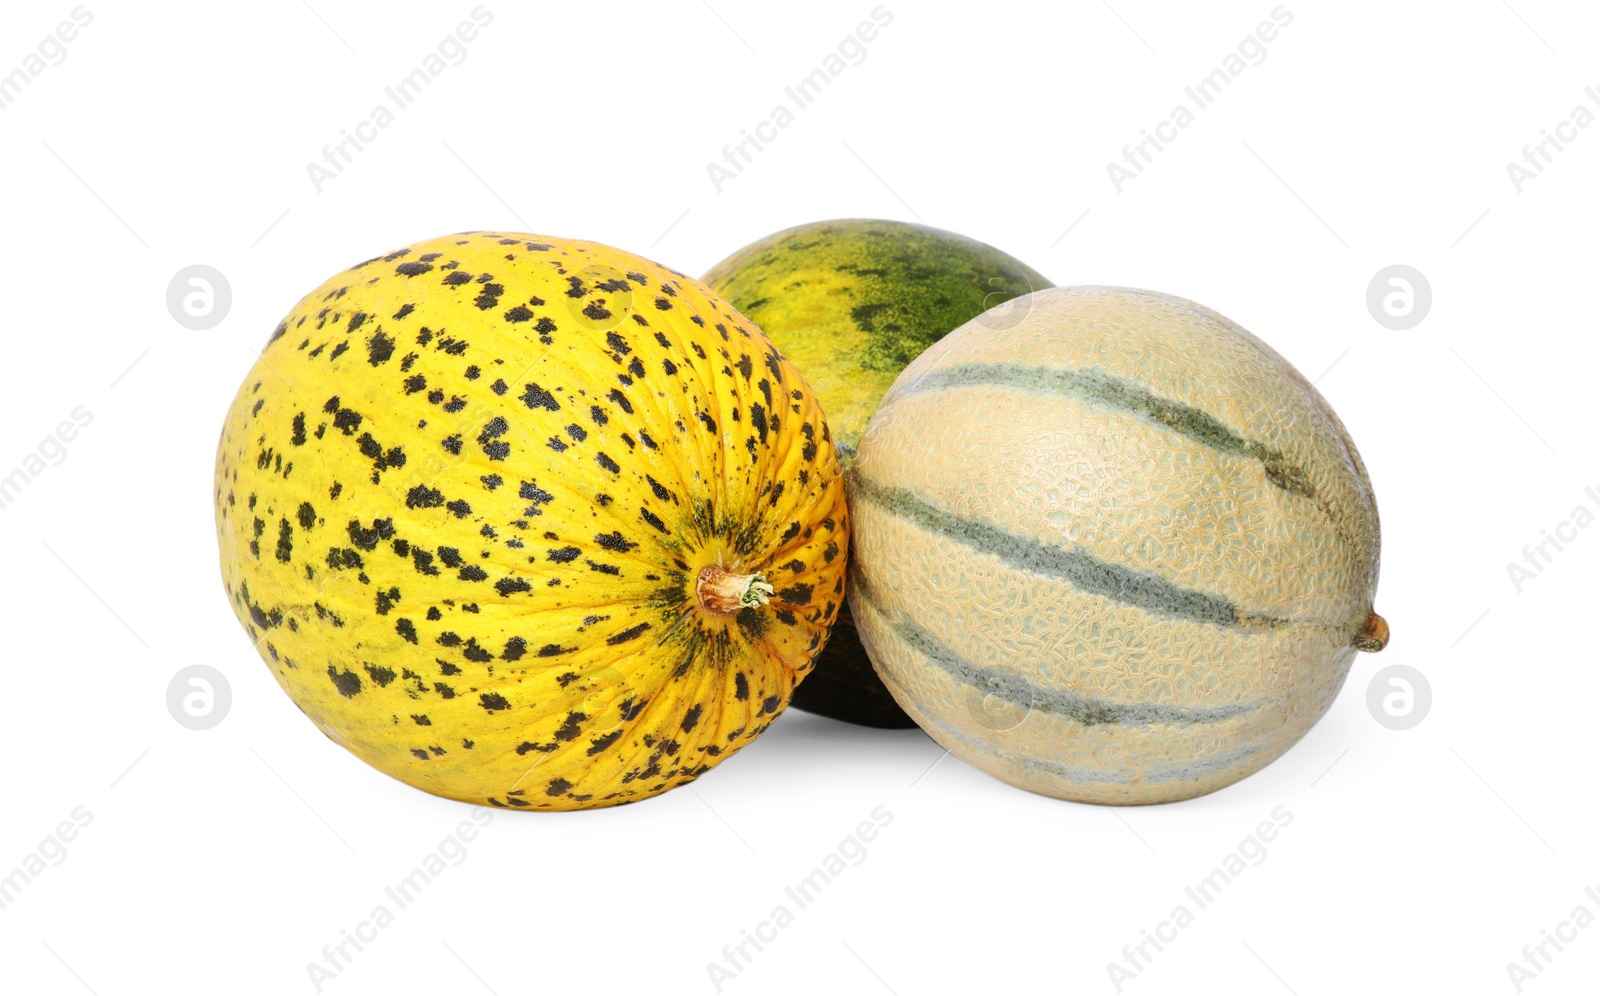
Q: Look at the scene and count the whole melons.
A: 3